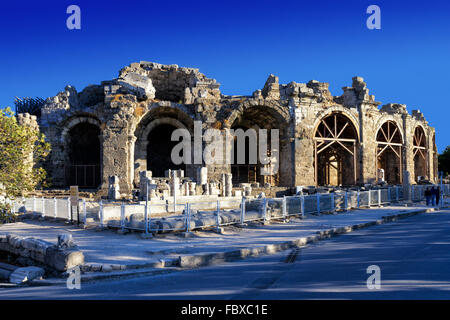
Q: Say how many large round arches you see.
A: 6